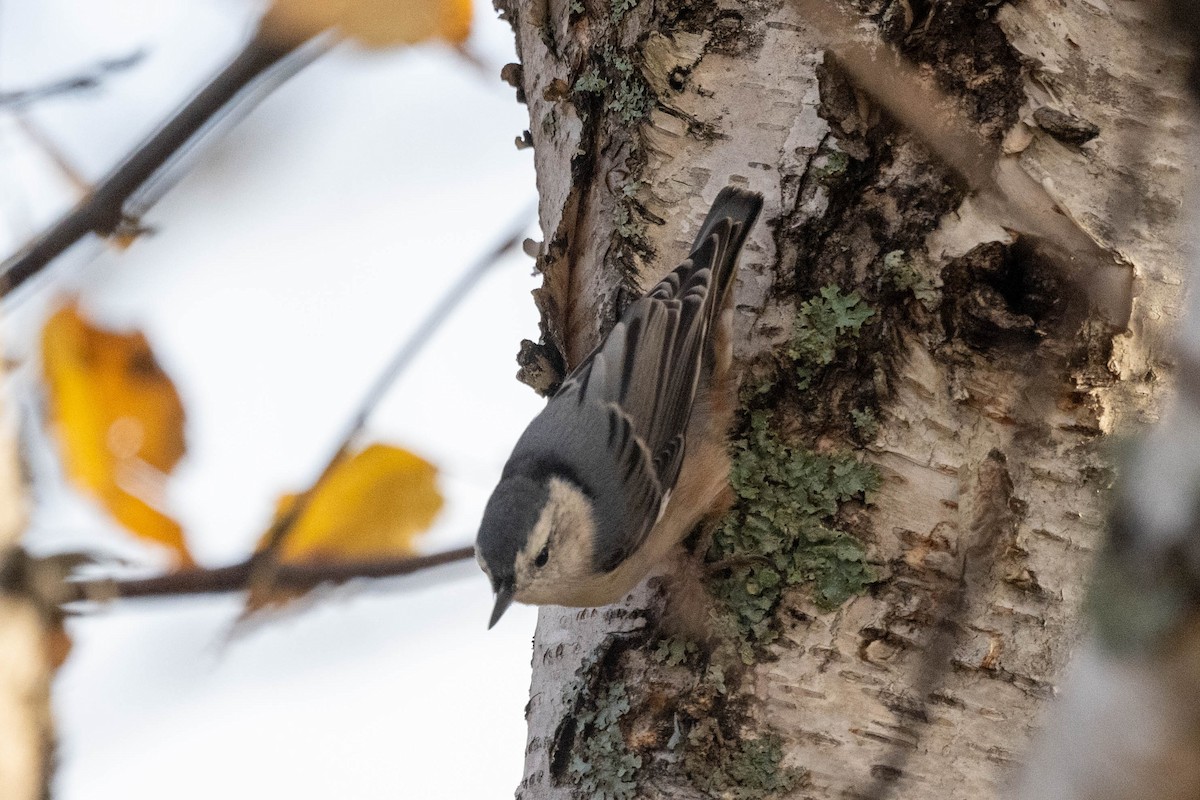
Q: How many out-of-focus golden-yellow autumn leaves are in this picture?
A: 3